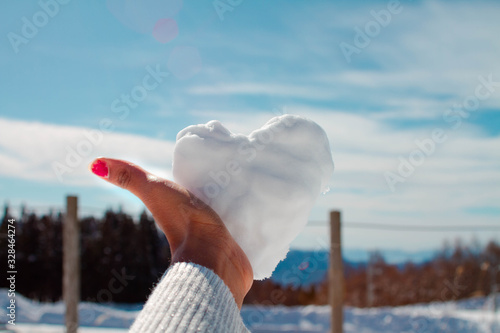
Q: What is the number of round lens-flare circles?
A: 3